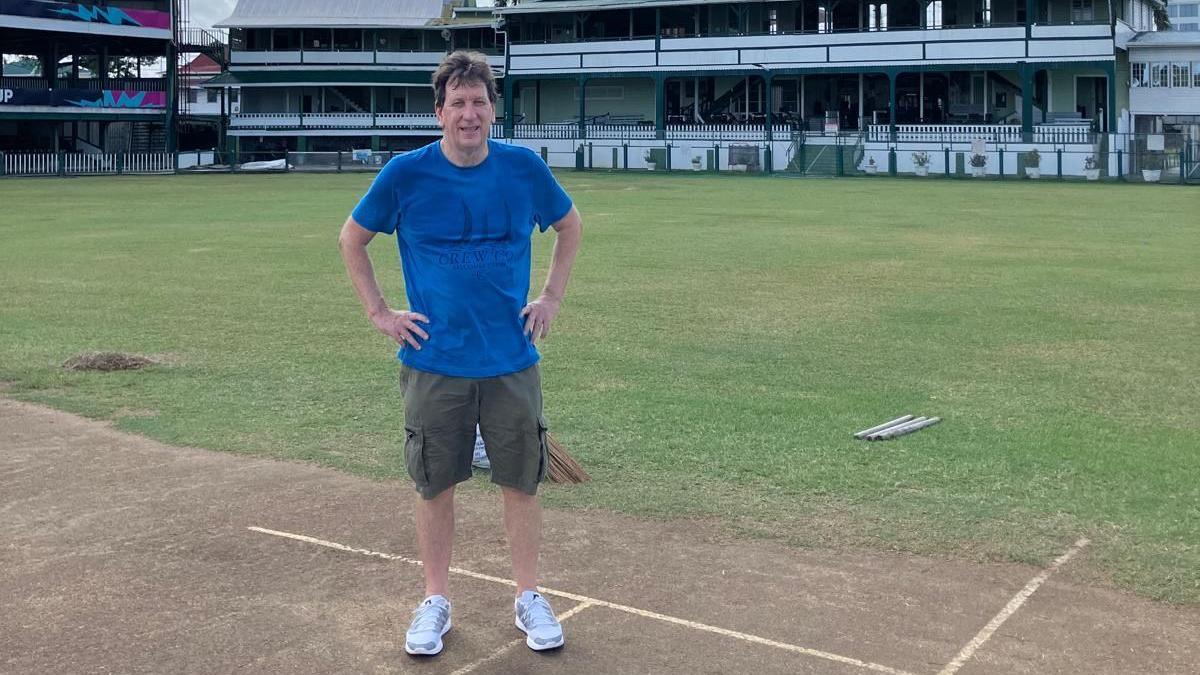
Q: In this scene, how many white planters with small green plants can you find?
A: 8